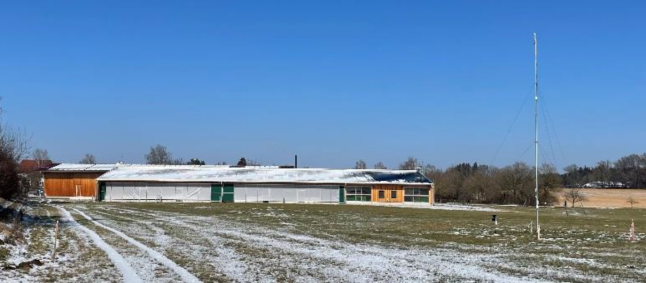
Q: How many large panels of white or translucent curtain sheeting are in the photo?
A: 2